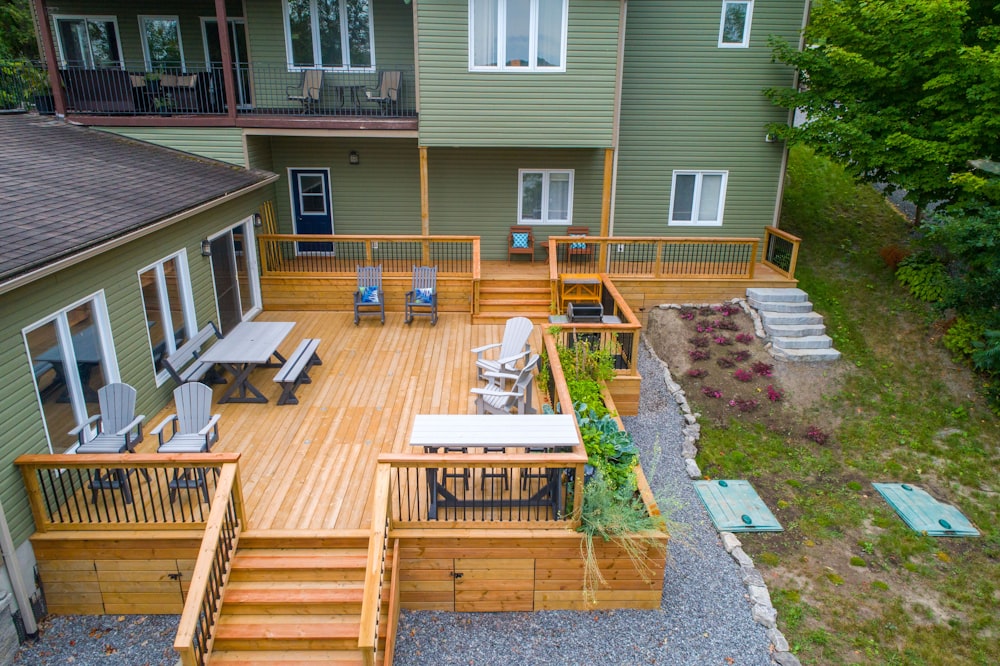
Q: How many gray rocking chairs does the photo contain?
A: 2